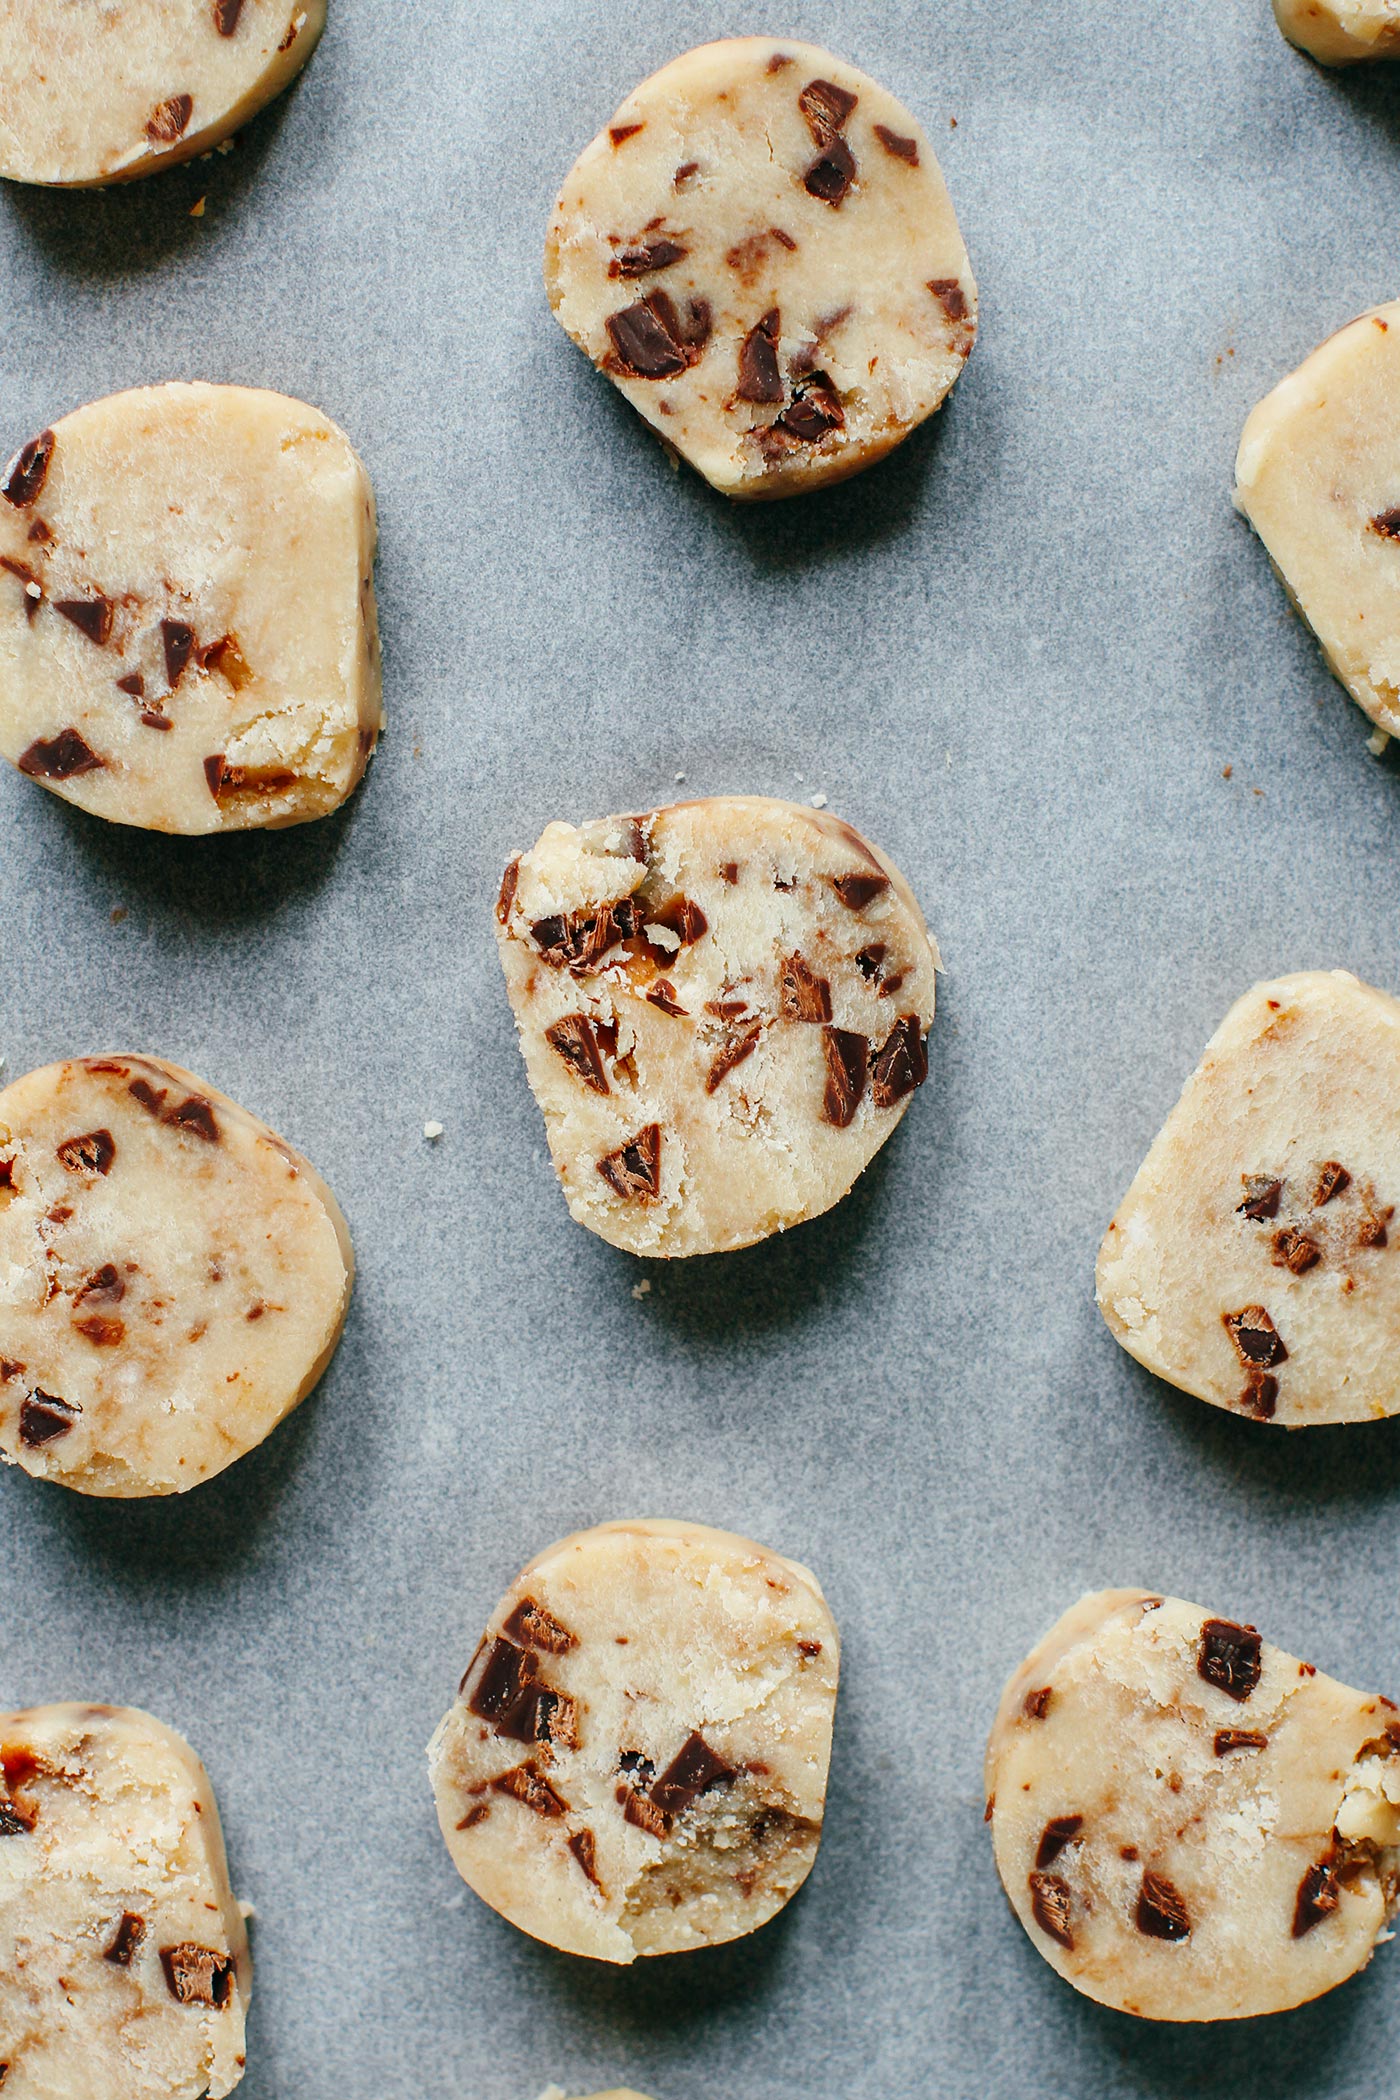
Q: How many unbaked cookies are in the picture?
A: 12